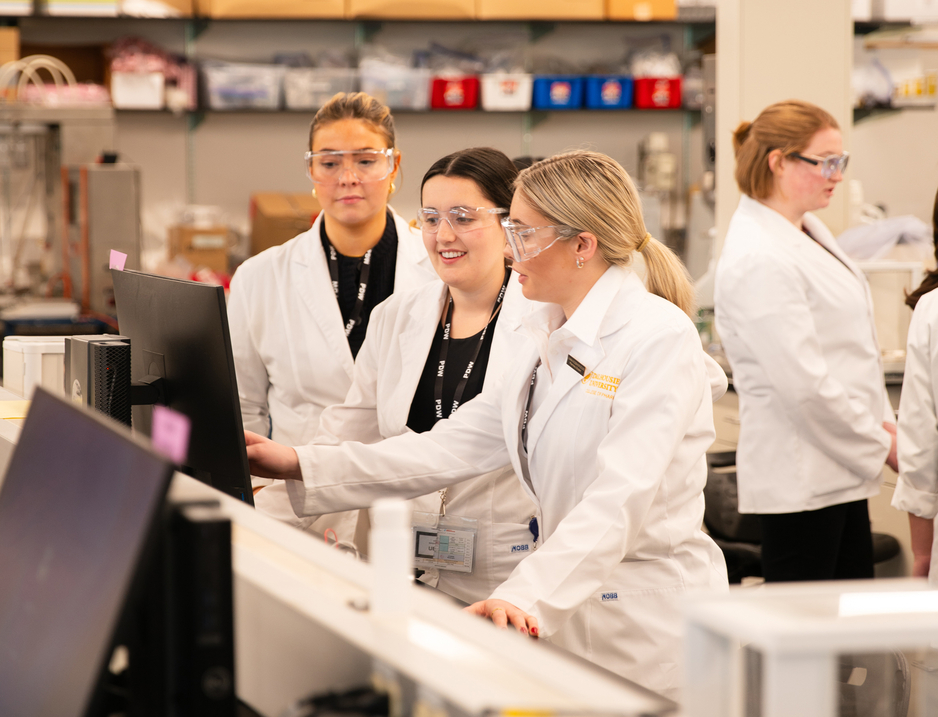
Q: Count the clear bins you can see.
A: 3